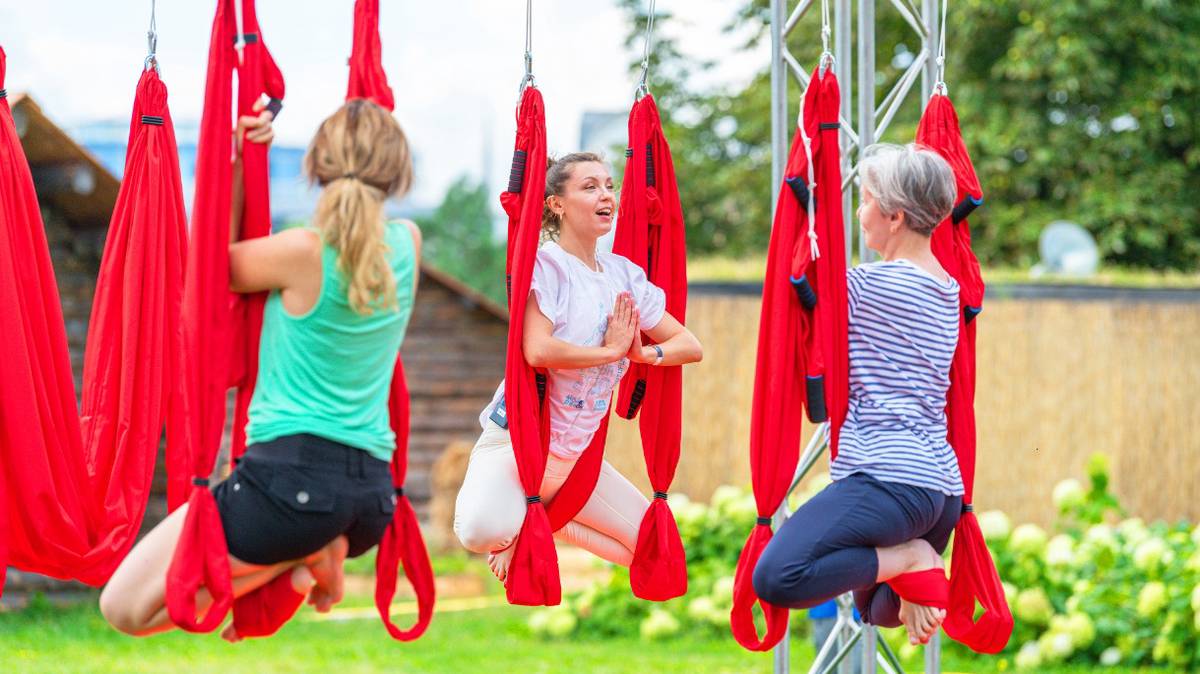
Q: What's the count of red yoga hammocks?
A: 4